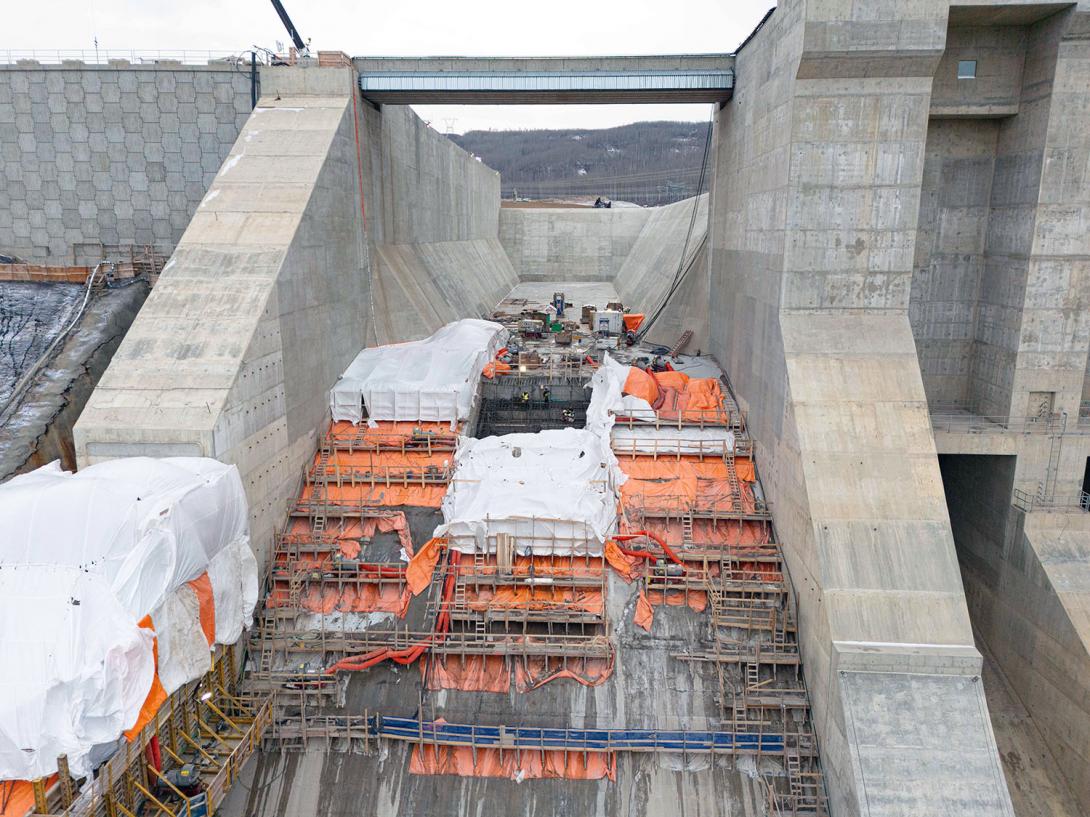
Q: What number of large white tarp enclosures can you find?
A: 3